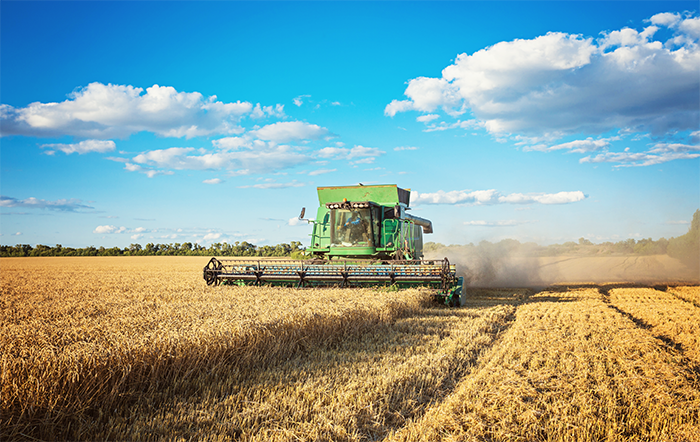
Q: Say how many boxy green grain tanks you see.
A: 1